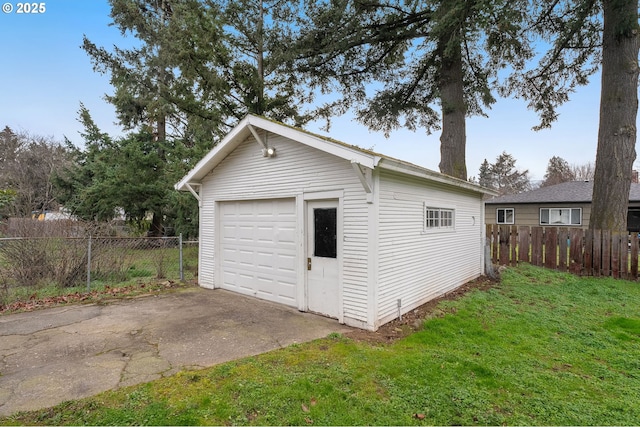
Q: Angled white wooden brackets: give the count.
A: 3